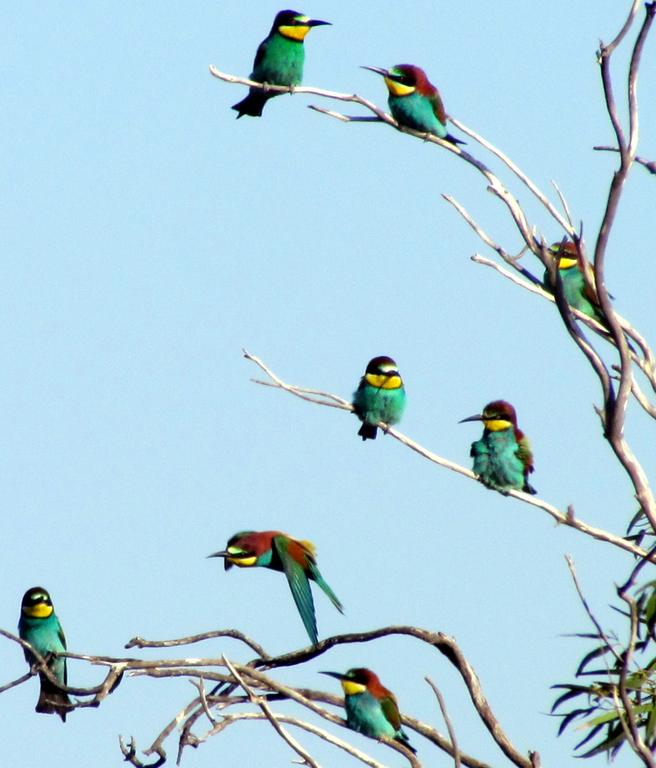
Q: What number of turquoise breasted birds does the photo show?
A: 8